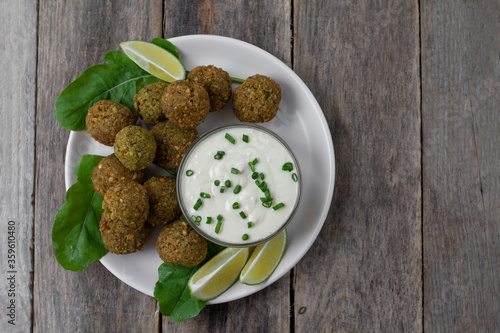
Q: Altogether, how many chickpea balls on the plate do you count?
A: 12